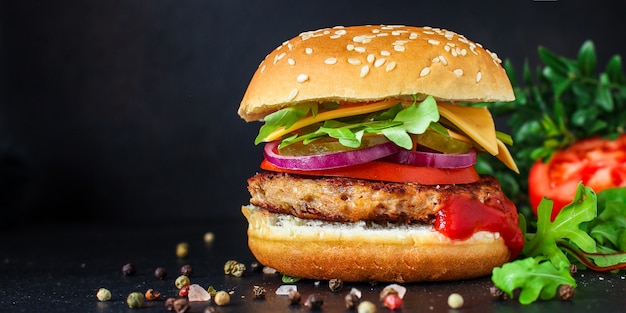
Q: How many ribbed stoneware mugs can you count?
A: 0